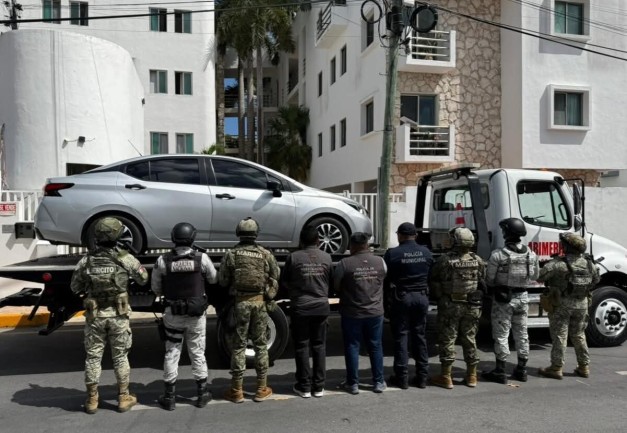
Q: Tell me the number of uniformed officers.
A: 9